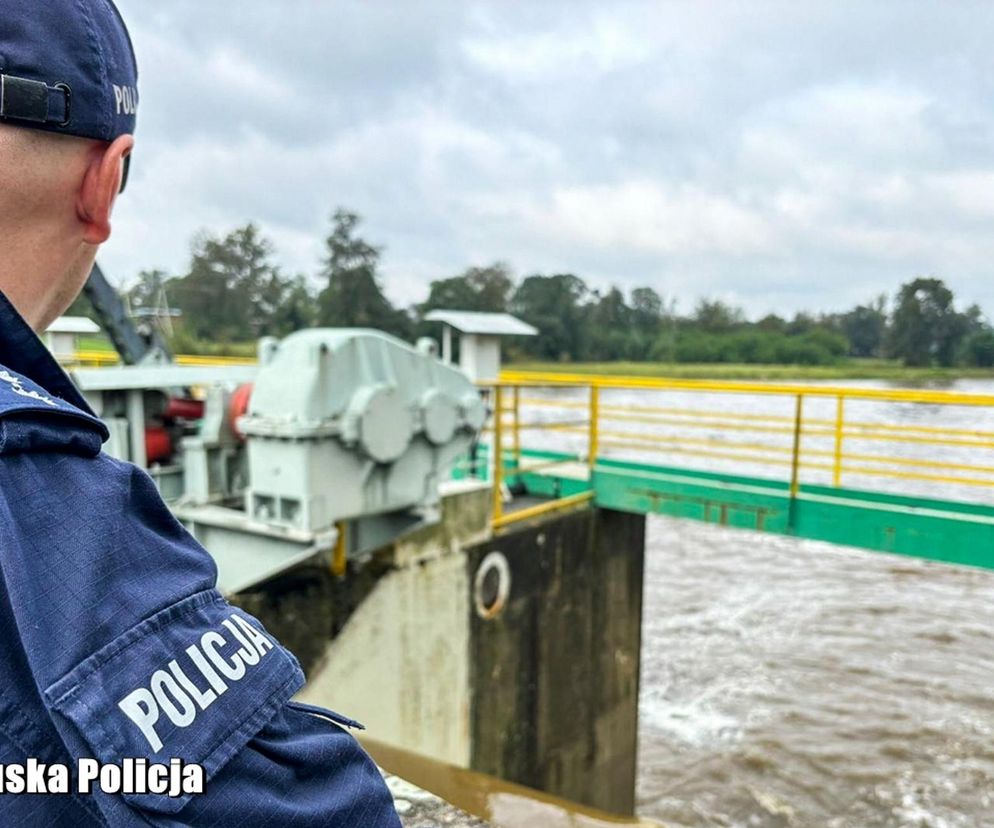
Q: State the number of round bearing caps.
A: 3